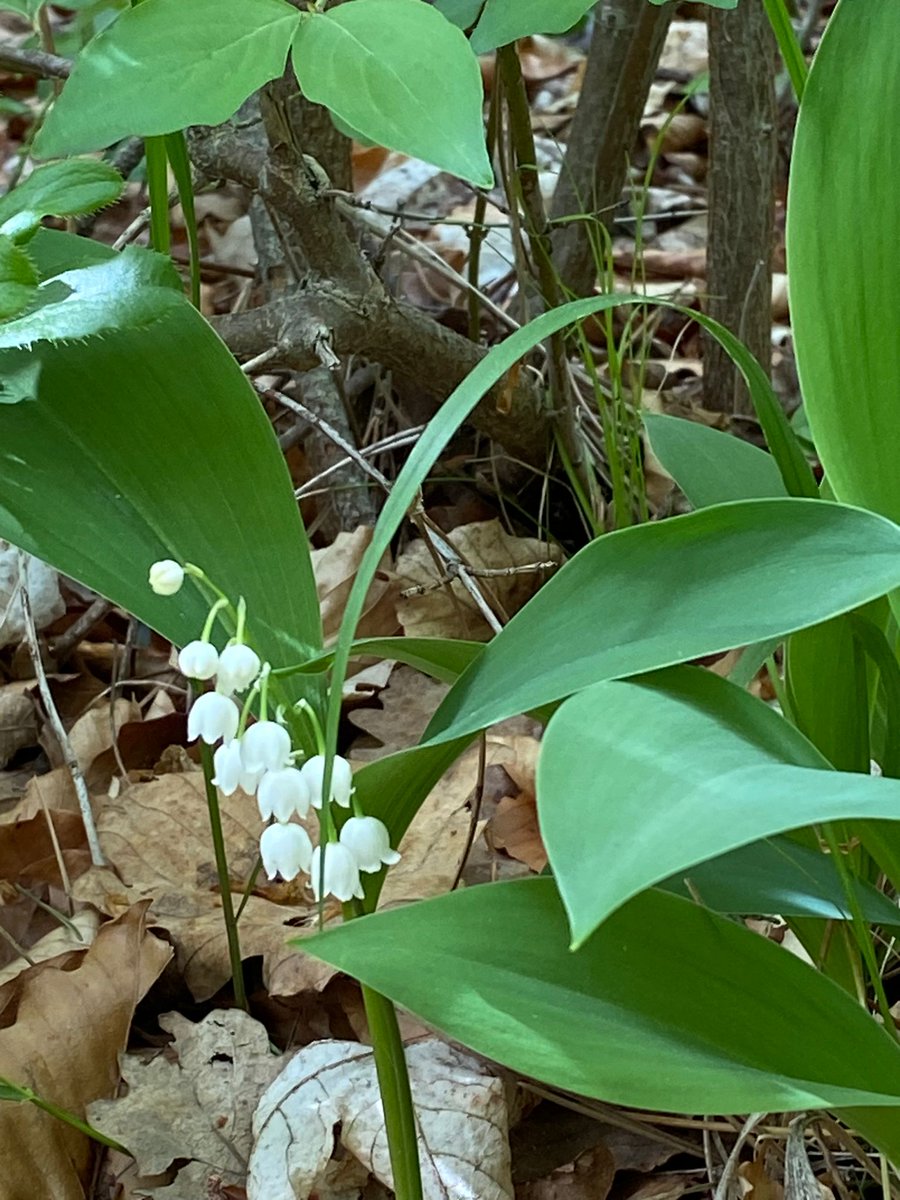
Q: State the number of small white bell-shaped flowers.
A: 11